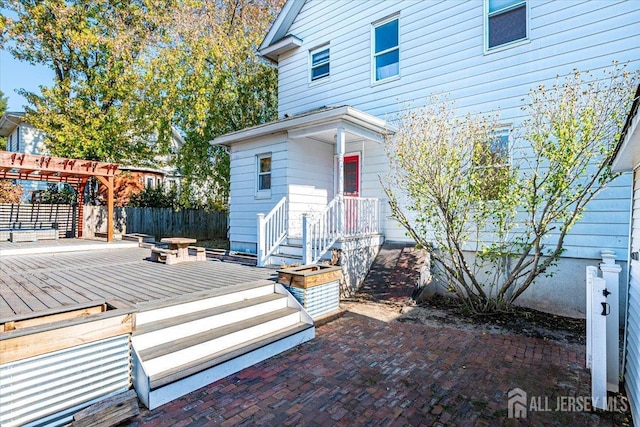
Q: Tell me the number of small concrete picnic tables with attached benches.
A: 1